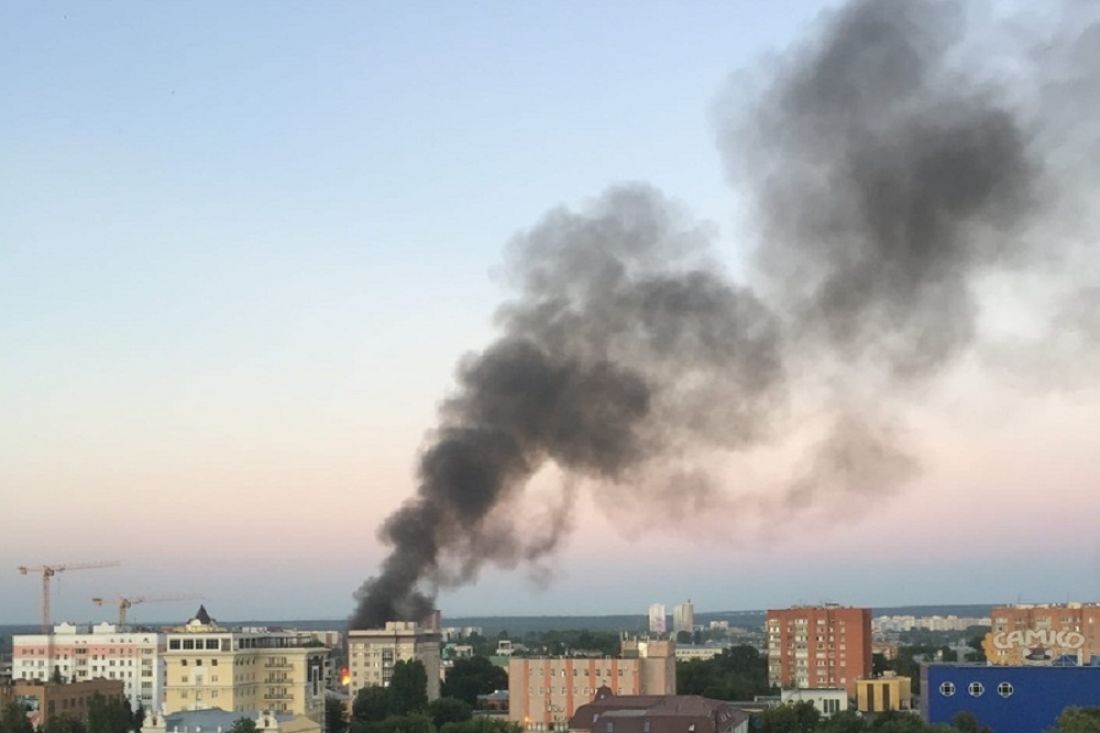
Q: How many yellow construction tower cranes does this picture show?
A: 2